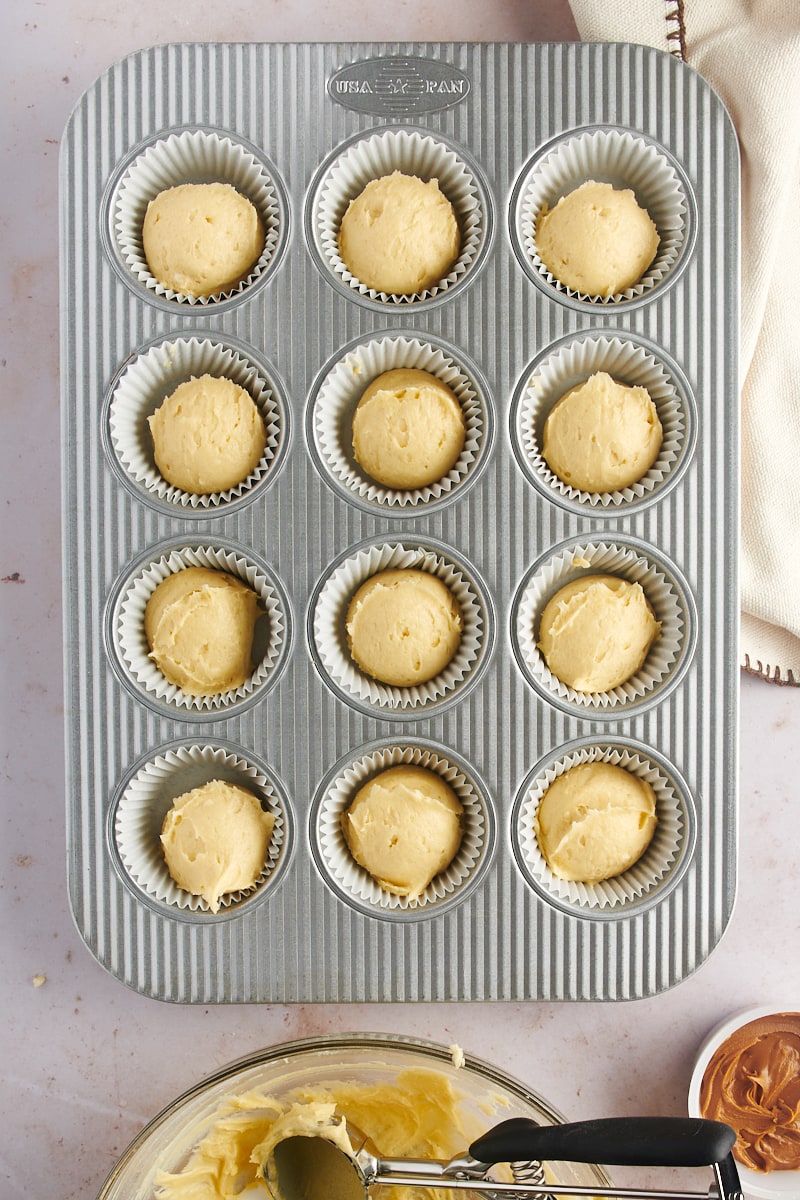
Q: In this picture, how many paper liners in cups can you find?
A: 12